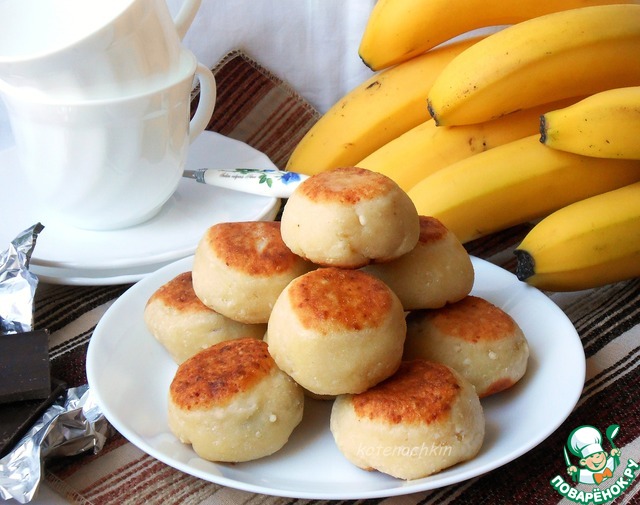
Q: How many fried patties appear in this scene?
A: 8